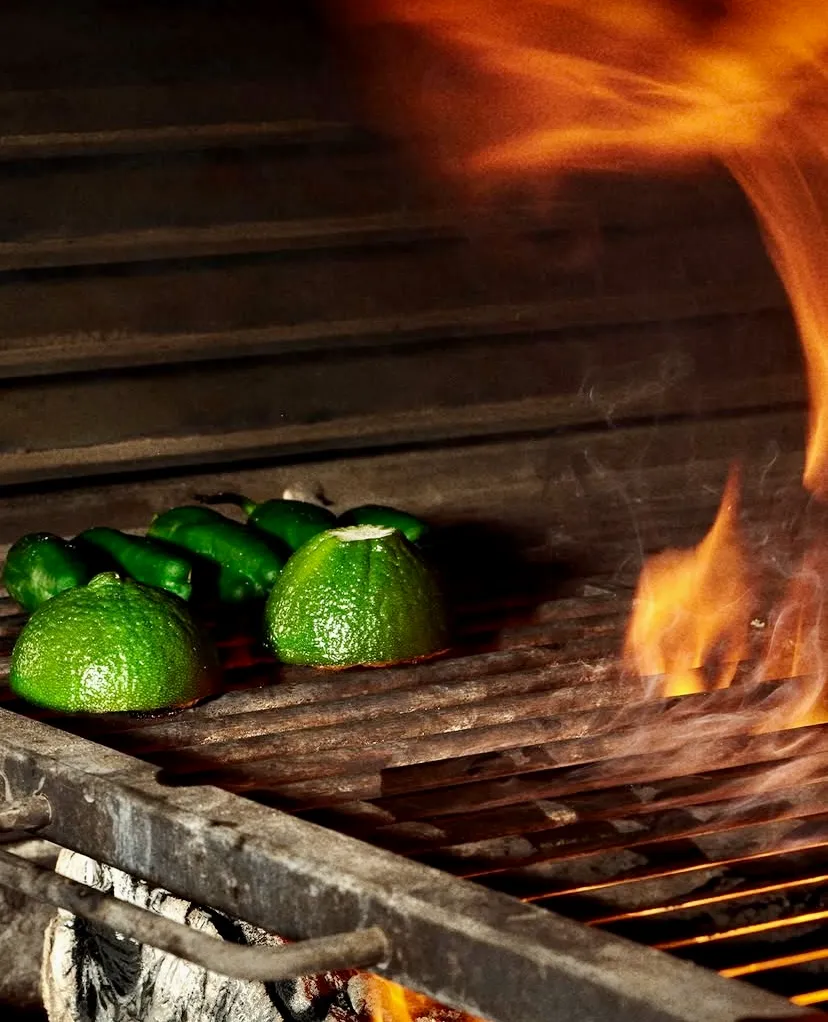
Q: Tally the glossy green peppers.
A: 5